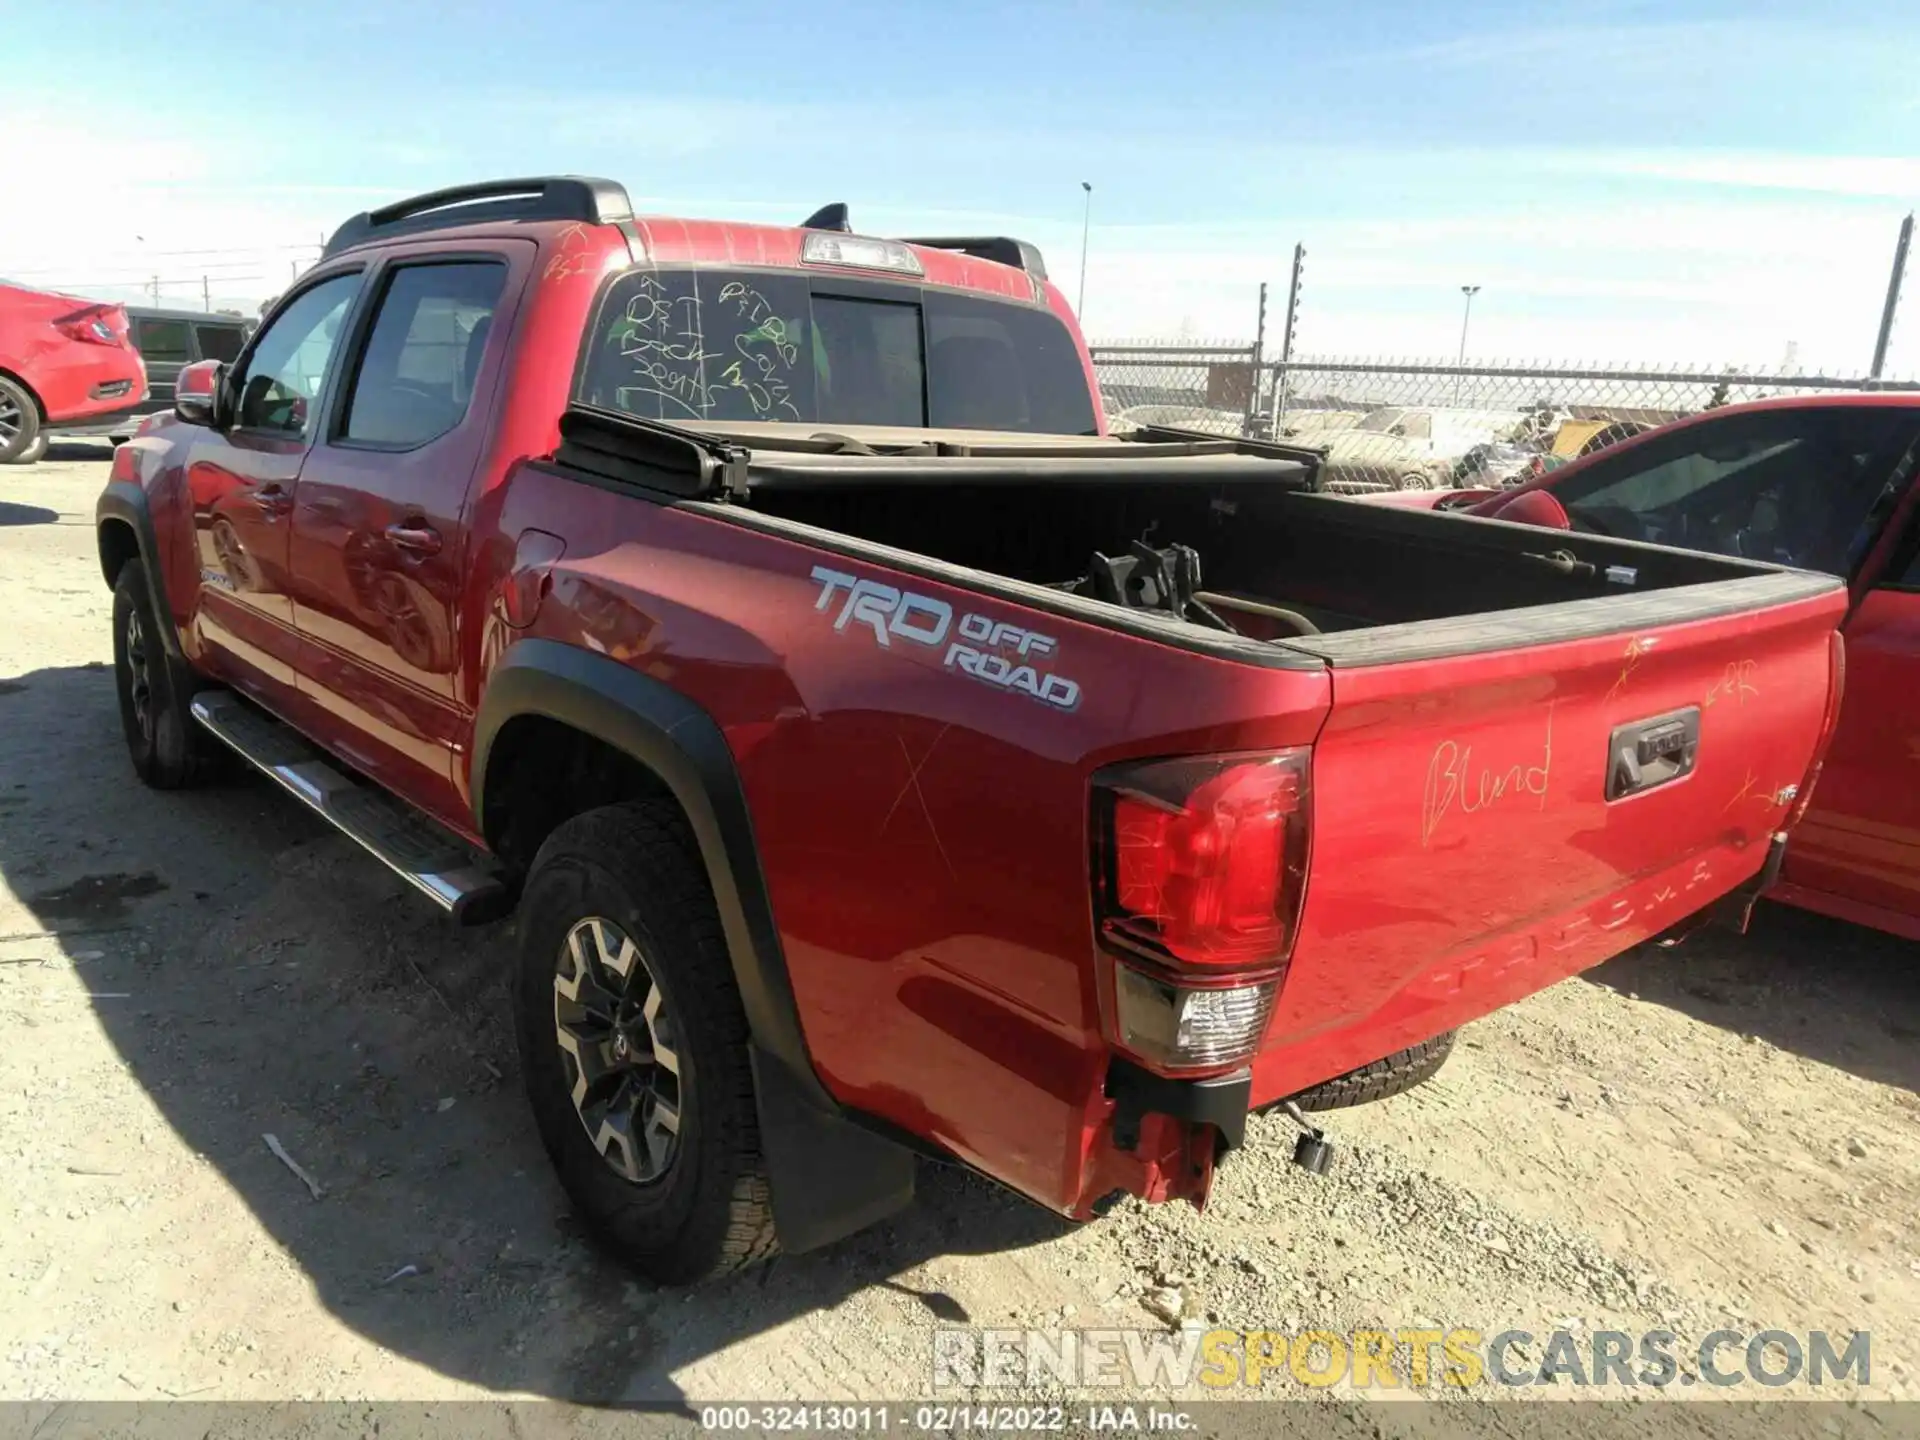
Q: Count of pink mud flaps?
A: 0